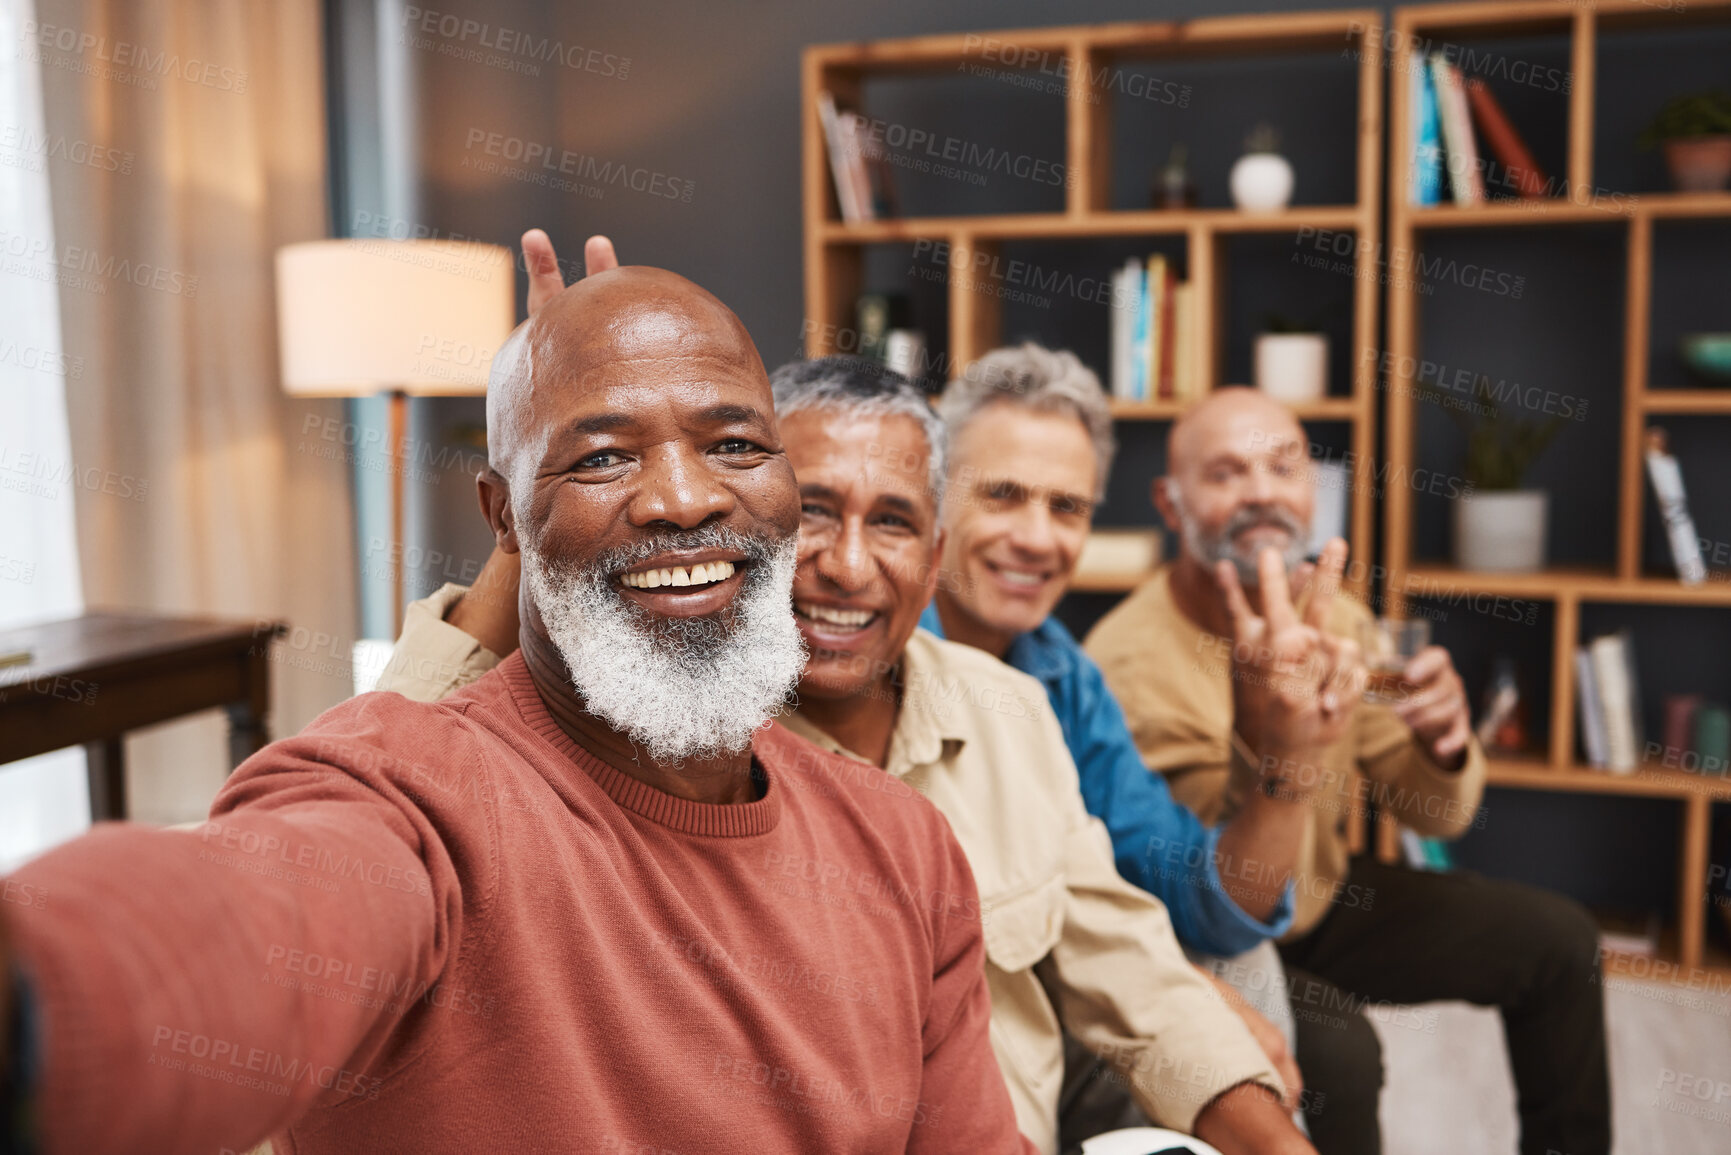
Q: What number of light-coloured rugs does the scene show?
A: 1